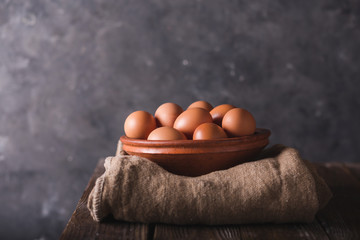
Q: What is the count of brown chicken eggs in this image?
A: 8